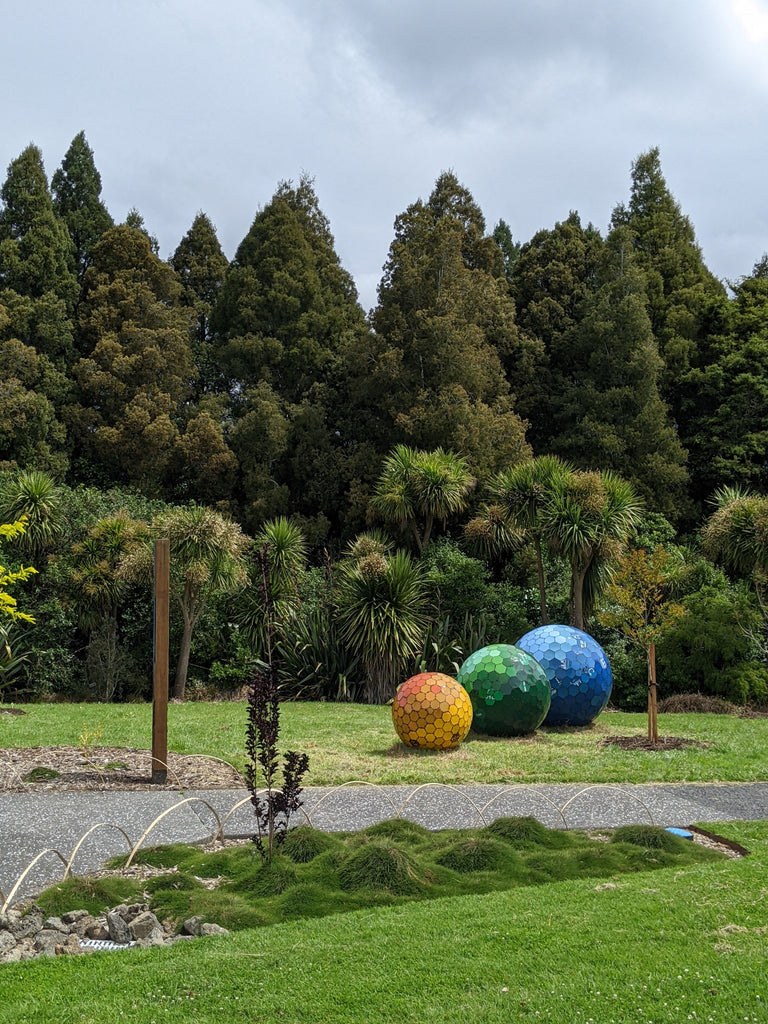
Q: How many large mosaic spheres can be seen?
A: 3